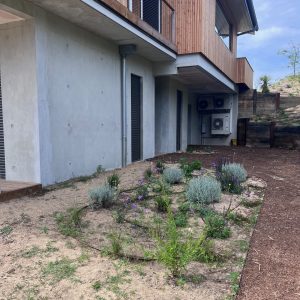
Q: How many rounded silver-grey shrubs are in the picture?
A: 4